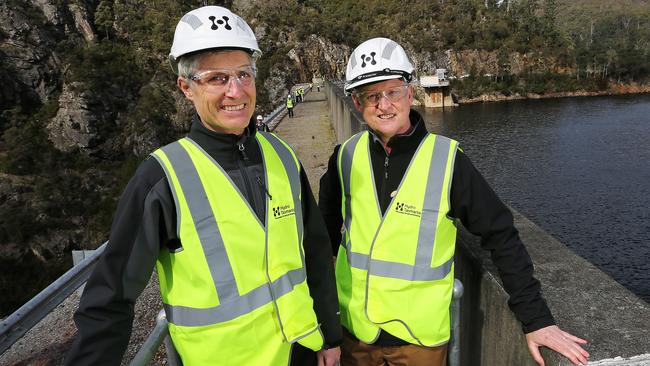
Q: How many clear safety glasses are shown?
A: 2